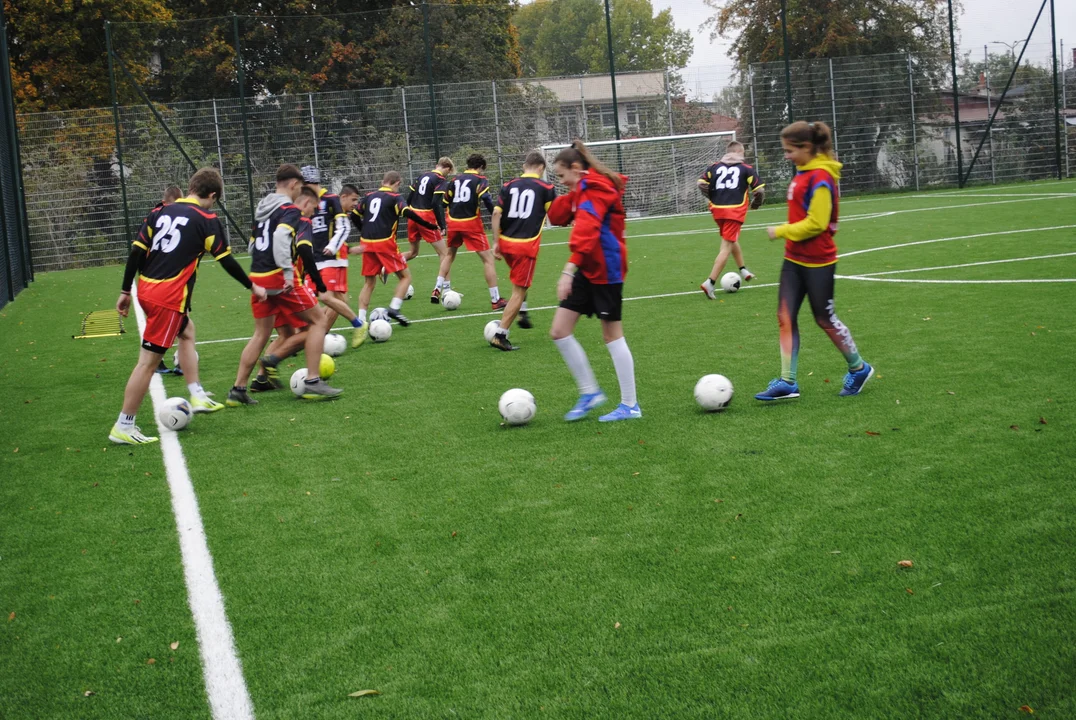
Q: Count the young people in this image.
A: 13